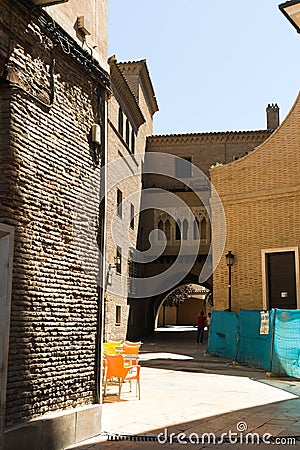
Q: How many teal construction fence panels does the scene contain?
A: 3